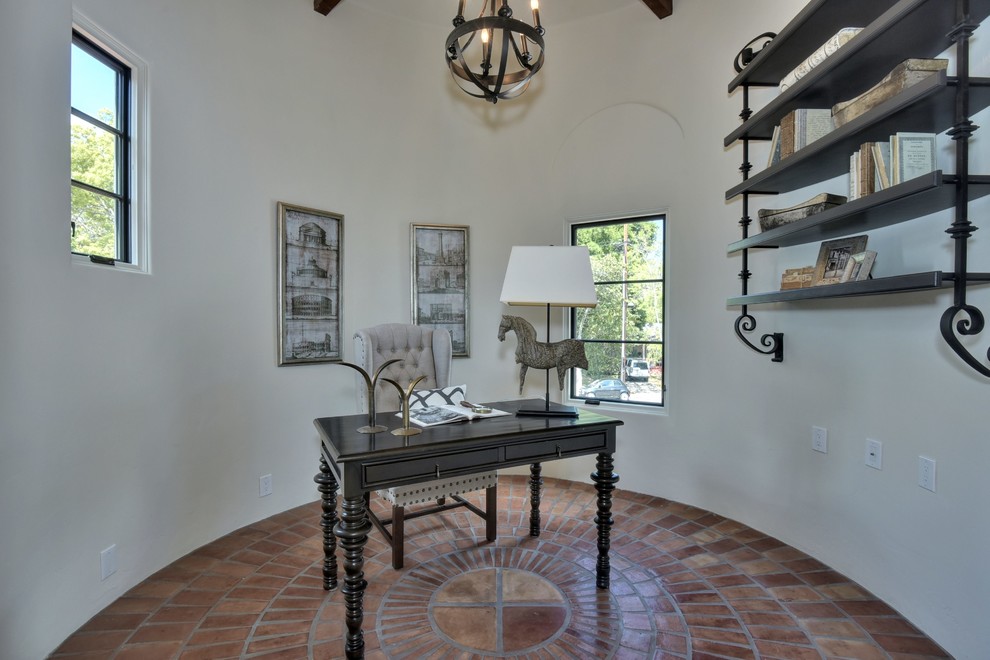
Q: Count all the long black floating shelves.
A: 5